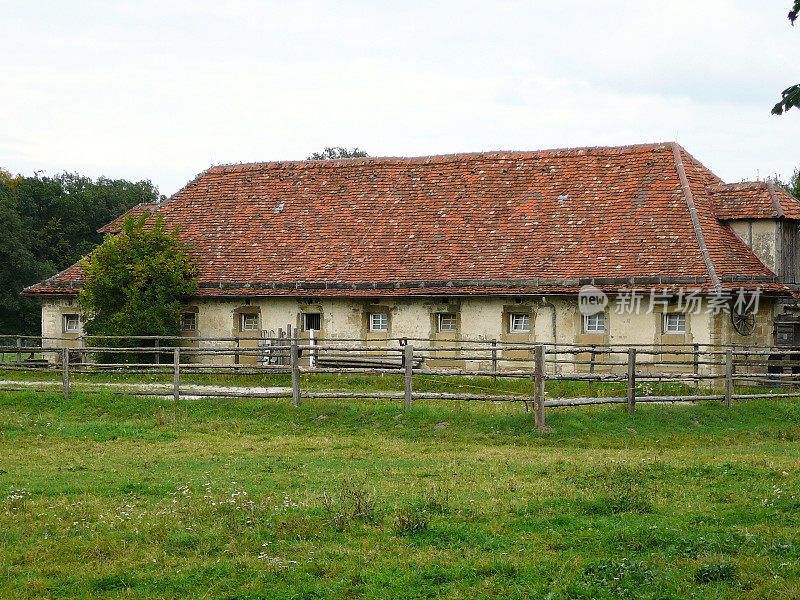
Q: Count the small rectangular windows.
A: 9